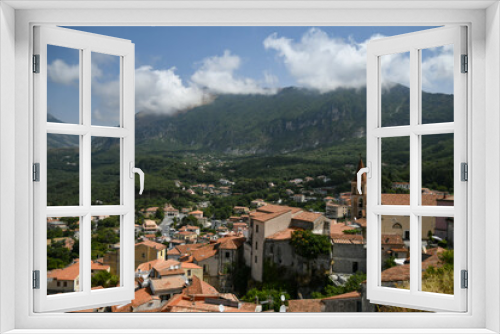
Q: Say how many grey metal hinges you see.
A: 6